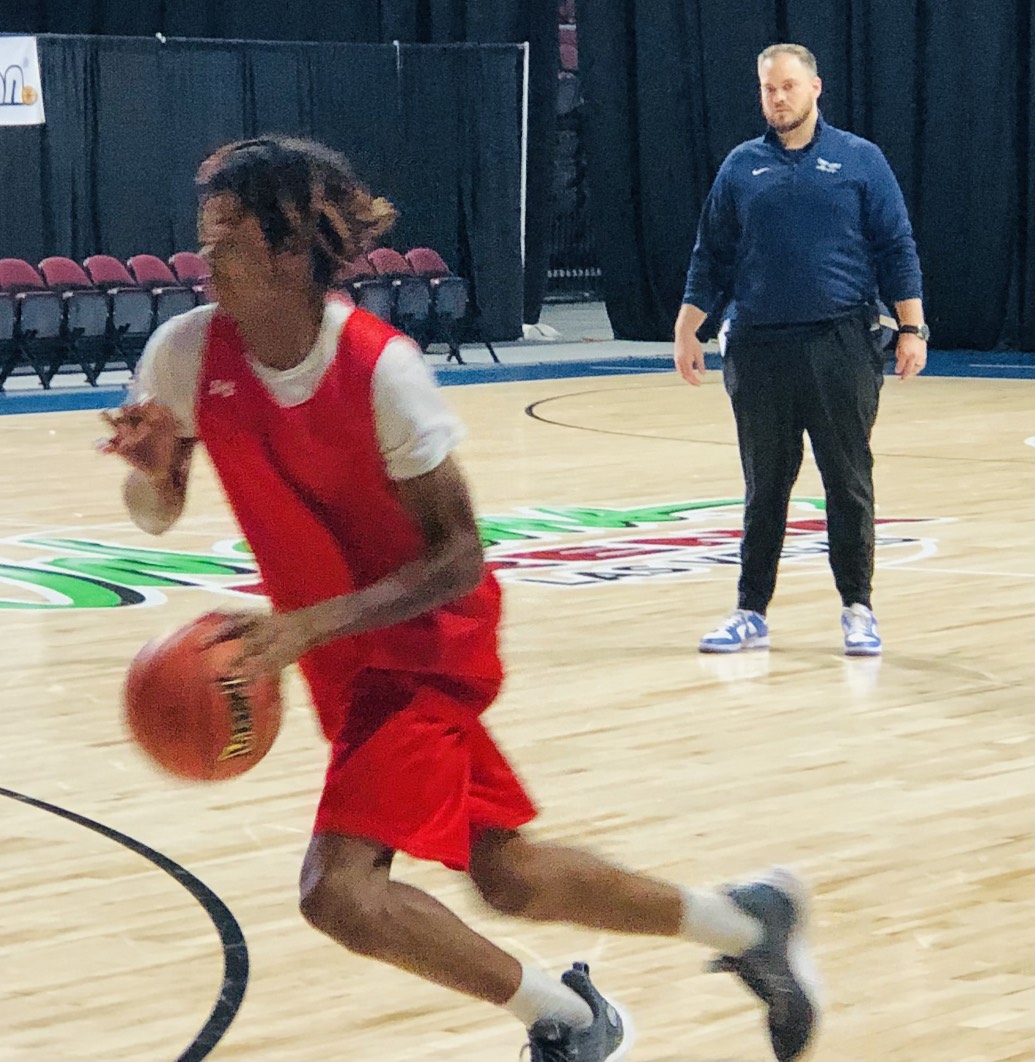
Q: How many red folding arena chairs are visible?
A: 8